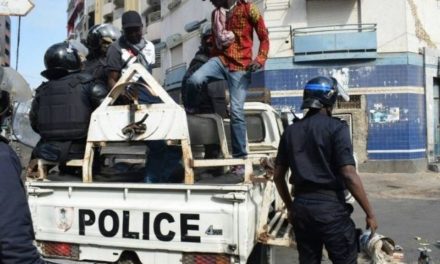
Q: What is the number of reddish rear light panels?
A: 2